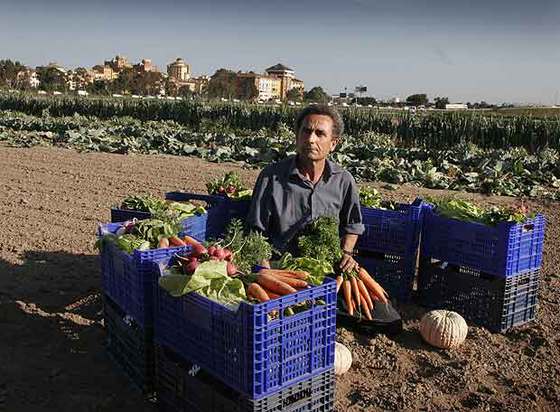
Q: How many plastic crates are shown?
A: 10